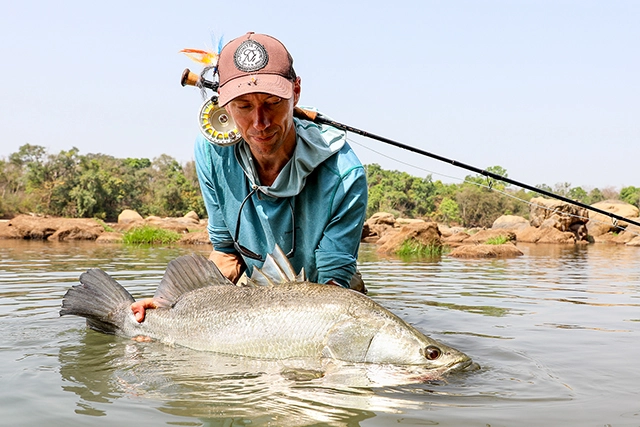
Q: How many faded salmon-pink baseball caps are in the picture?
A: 1